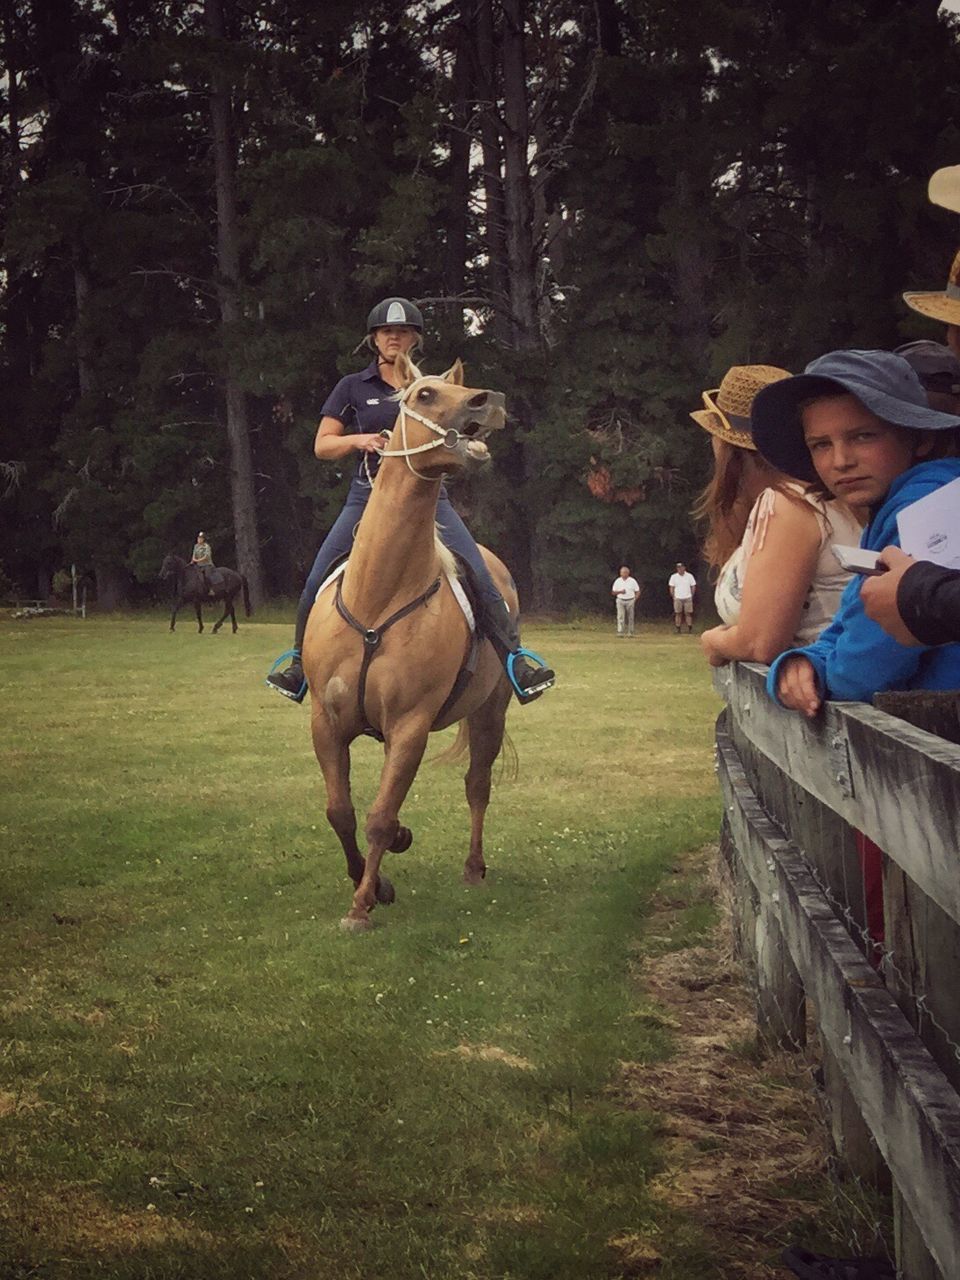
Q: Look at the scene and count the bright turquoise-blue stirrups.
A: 2